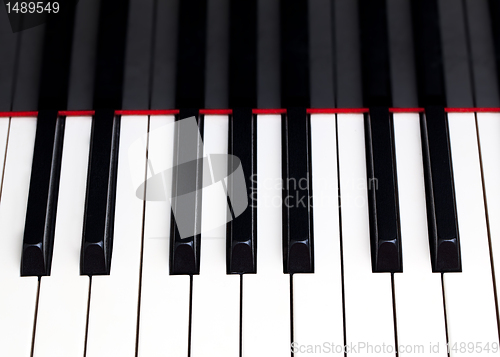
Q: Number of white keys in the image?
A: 12